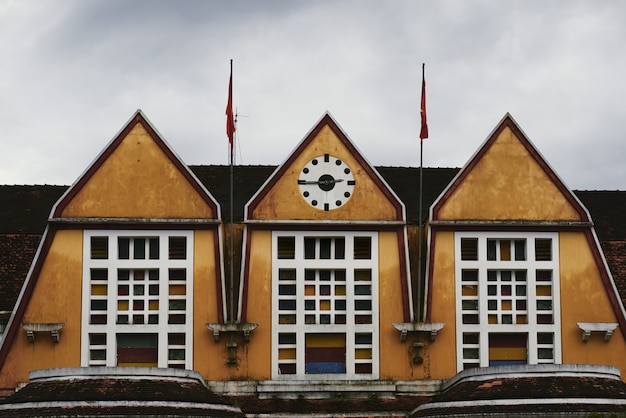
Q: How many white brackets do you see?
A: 4